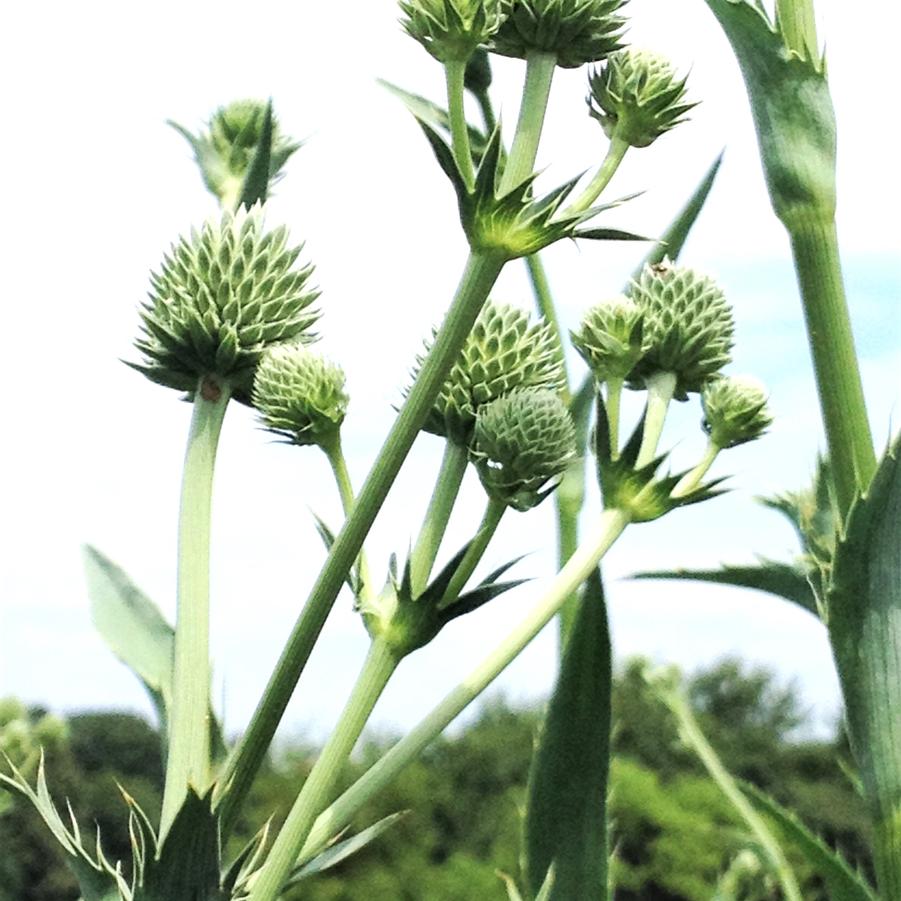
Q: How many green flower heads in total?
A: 11